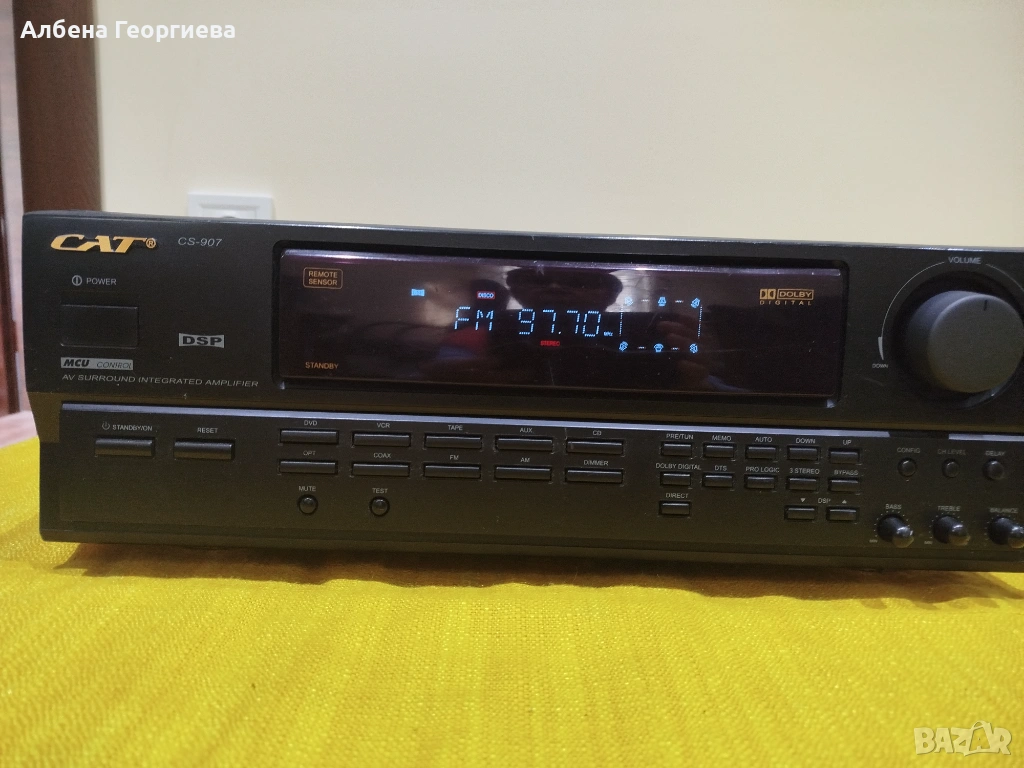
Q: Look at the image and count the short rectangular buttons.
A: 13